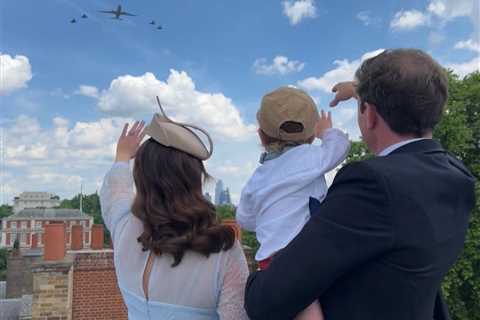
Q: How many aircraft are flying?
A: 5